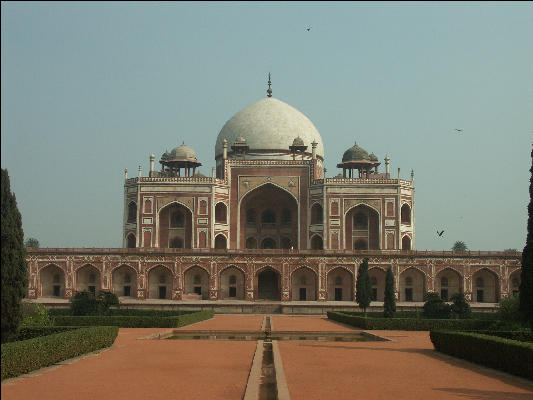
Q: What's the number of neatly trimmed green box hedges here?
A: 4